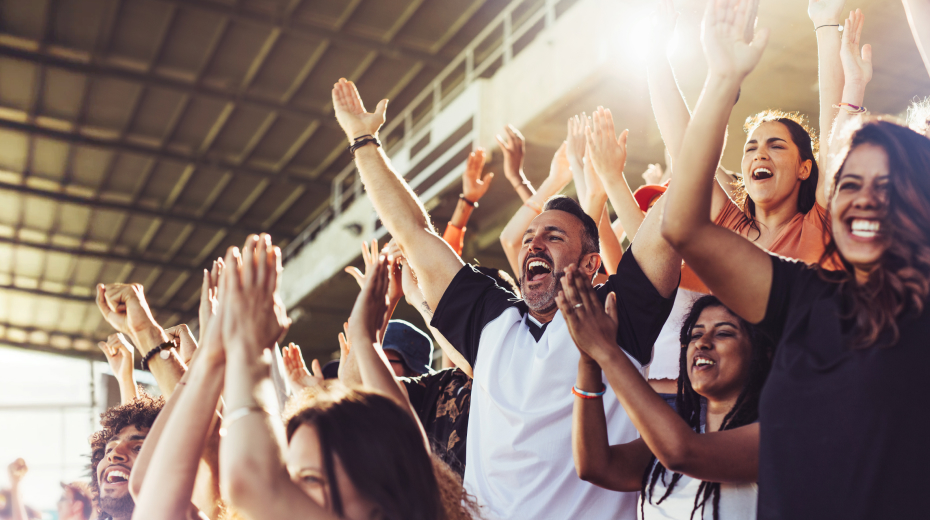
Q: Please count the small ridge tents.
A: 0